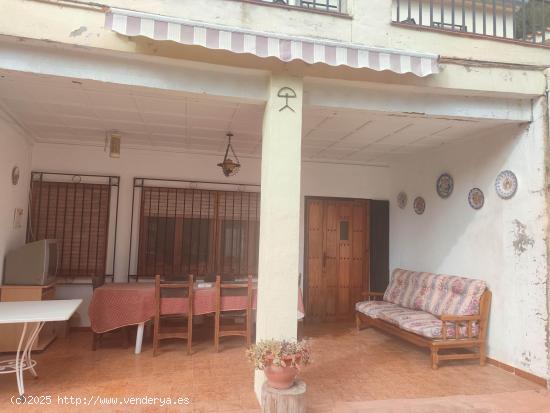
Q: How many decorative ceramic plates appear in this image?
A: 5